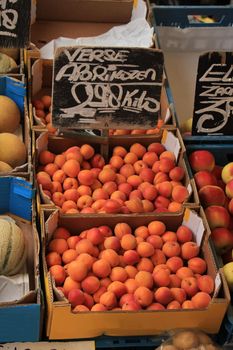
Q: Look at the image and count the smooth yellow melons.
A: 3